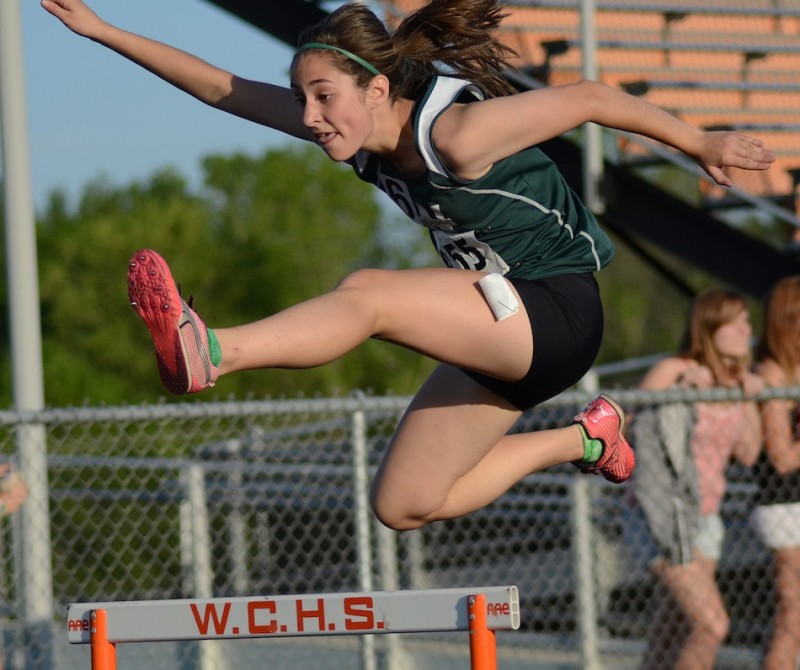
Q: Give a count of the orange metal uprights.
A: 2